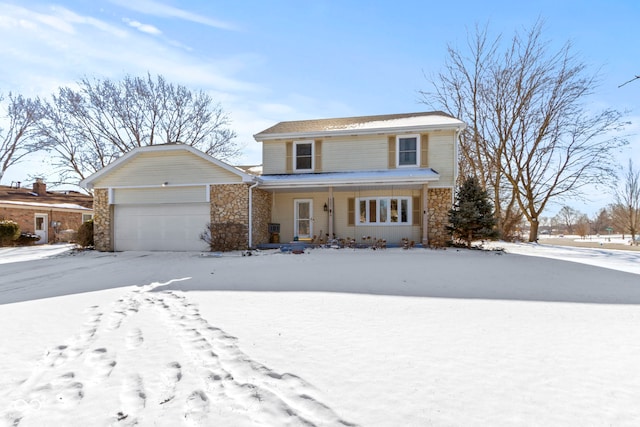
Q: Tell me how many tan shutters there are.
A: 6